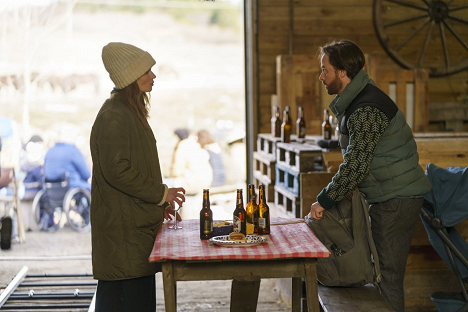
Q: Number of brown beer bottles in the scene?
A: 9